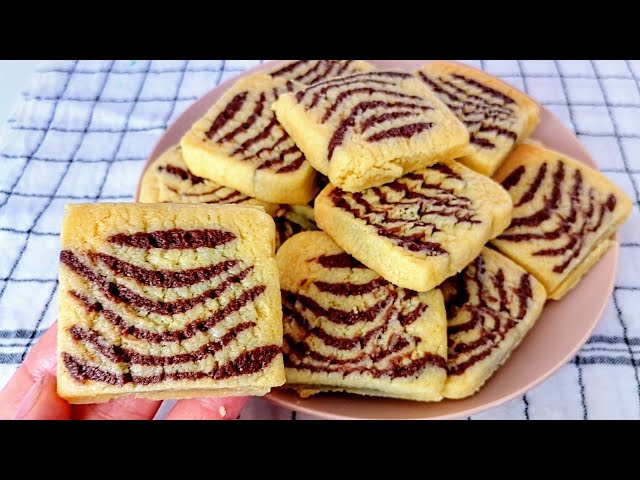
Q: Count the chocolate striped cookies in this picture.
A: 11